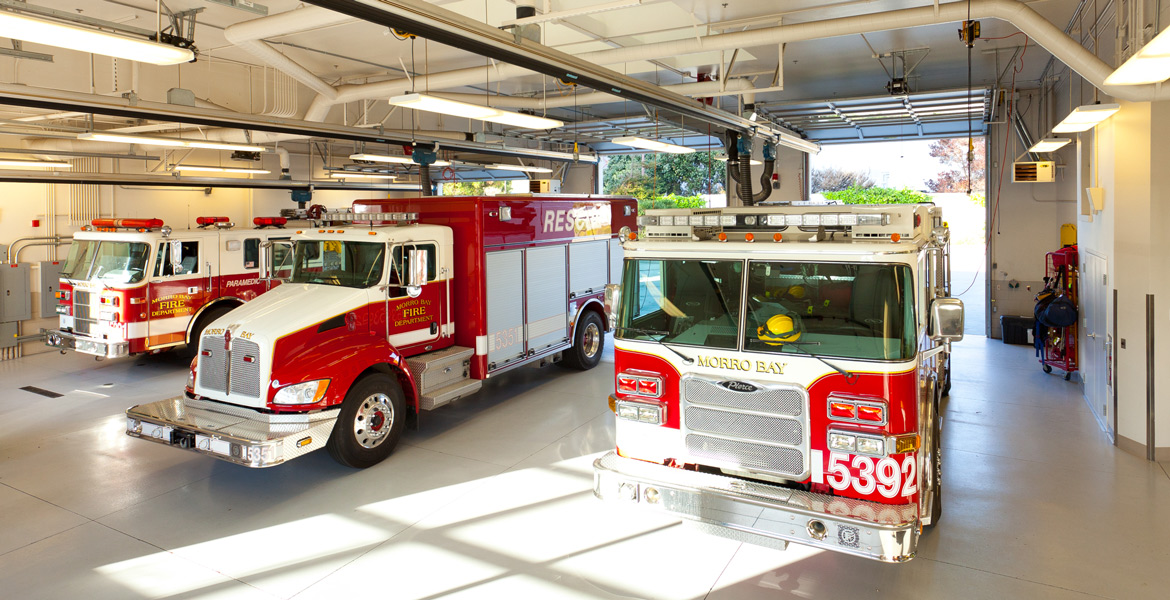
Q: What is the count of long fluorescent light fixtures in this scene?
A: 13